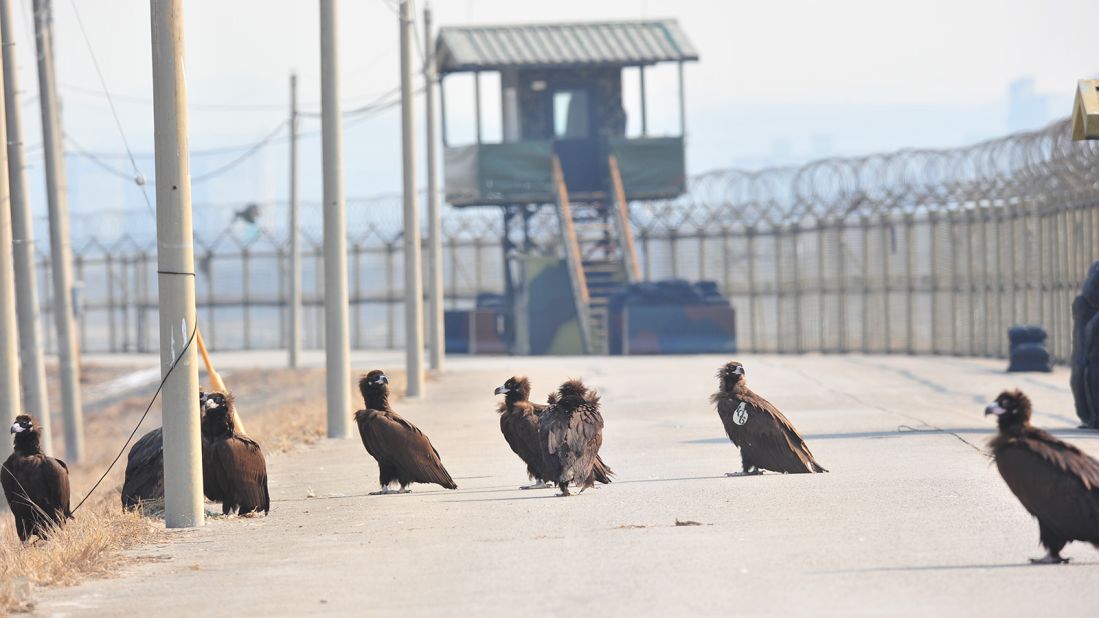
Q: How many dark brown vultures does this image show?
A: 8